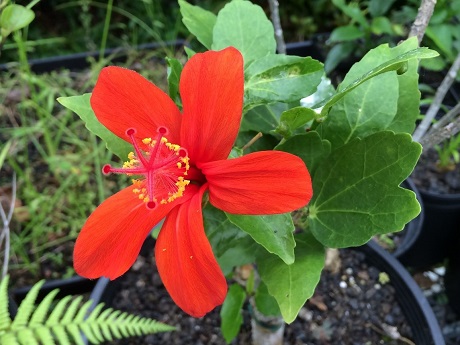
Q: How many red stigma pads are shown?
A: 5